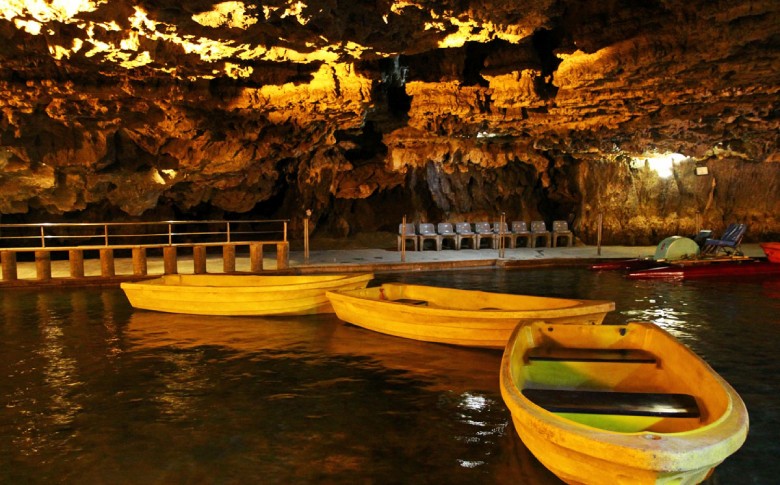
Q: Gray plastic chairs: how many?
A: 9